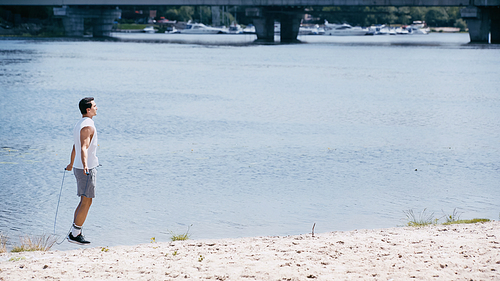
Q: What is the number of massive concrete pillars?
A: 3